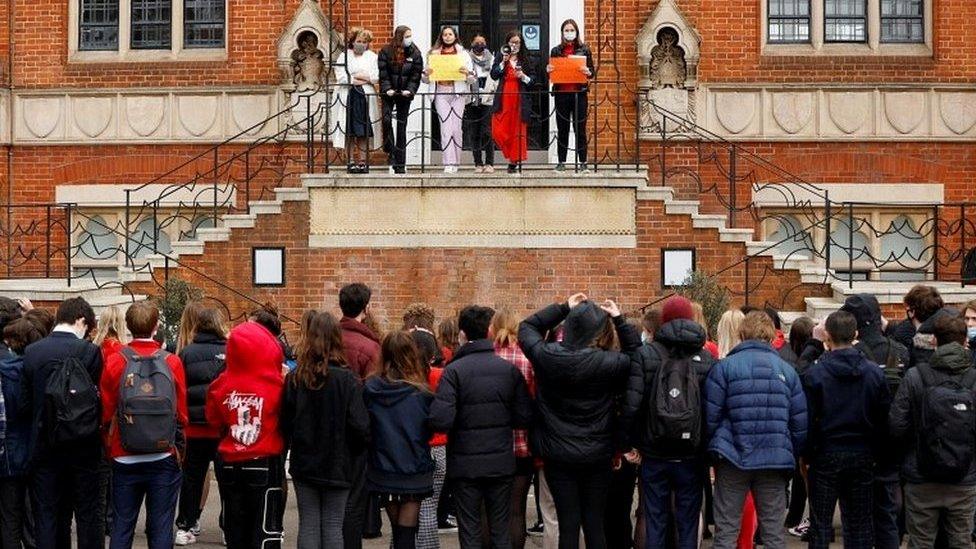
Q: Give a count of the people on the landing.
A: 6